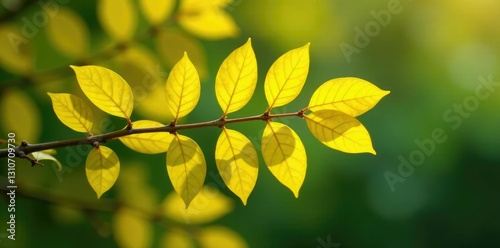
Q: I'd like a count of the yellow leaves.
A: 12